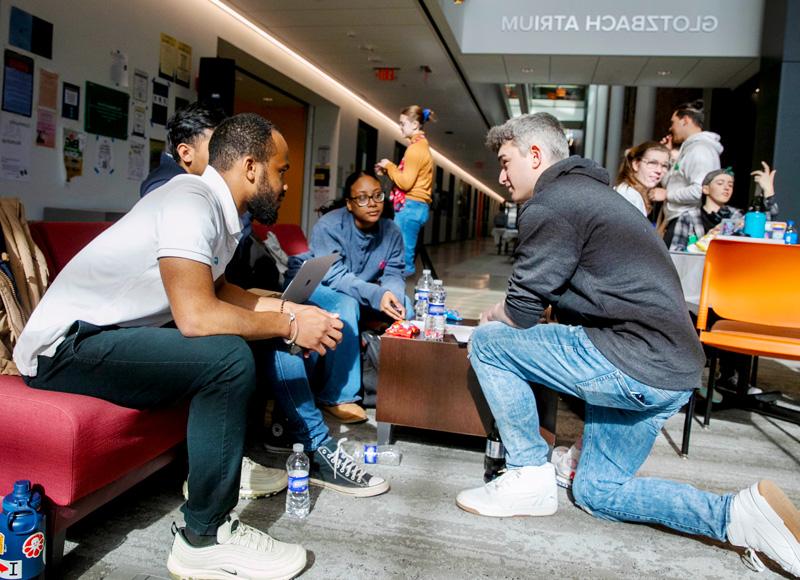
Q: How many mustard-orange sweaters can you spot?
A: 1